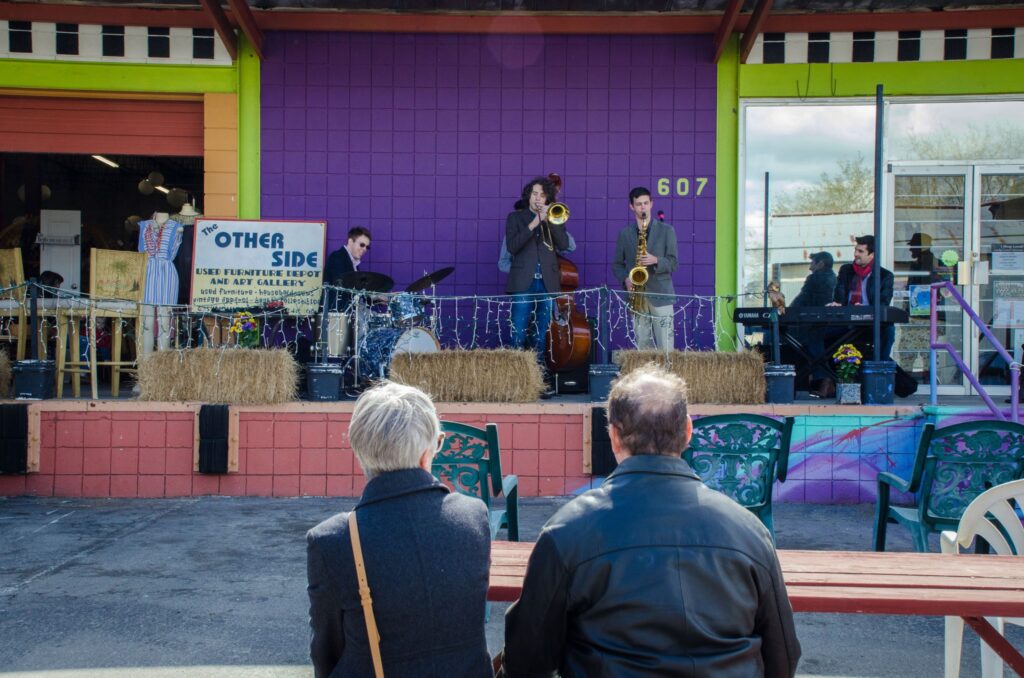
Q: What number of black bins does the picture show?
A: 5